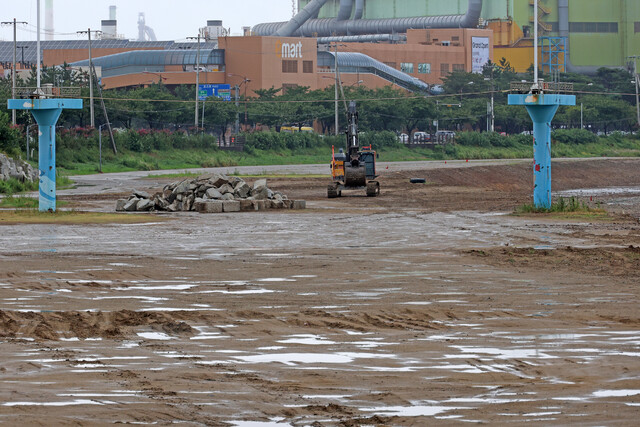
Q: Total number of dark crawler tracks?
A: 2